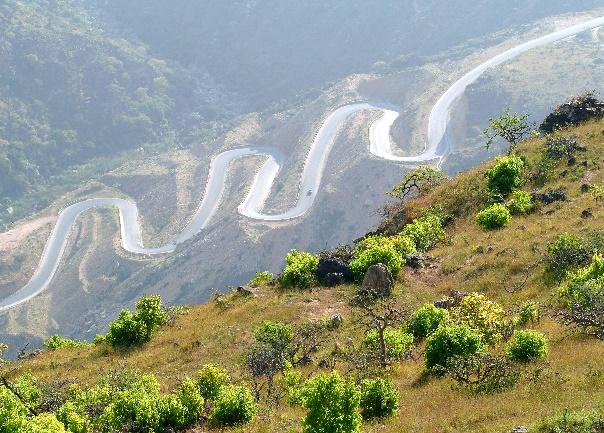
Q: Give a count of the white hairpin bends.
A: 6